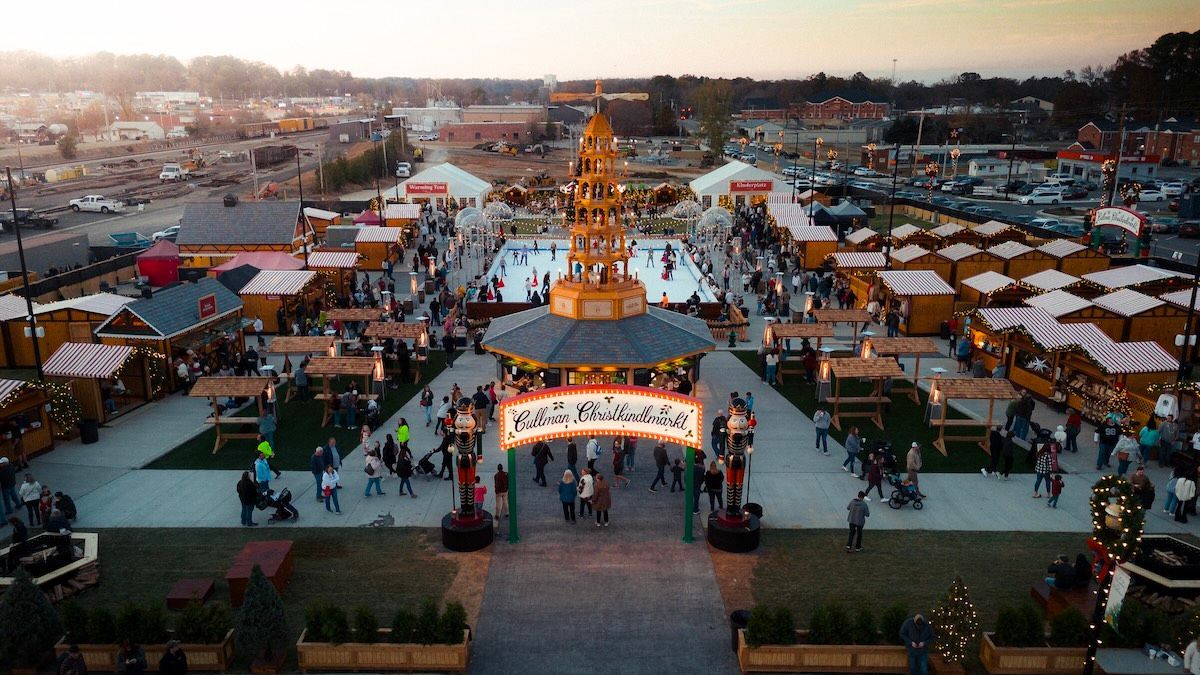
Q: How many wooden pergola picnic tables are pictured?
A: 10